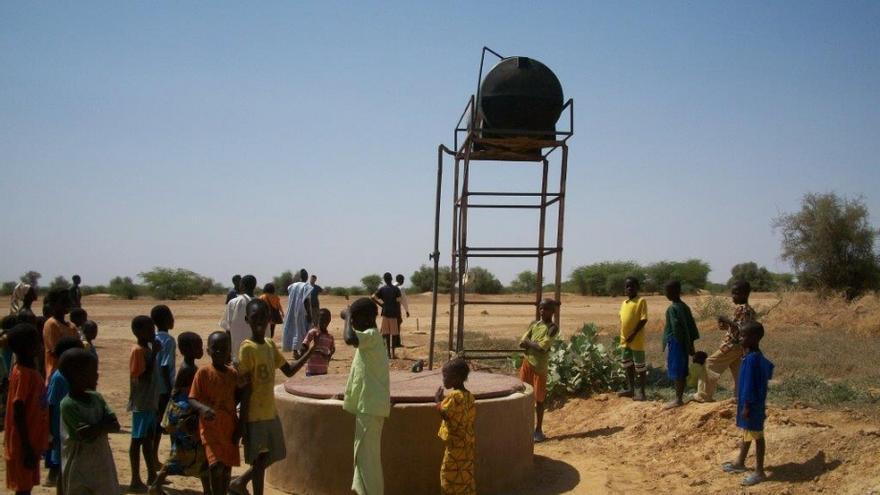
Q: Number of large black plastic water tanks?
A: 1